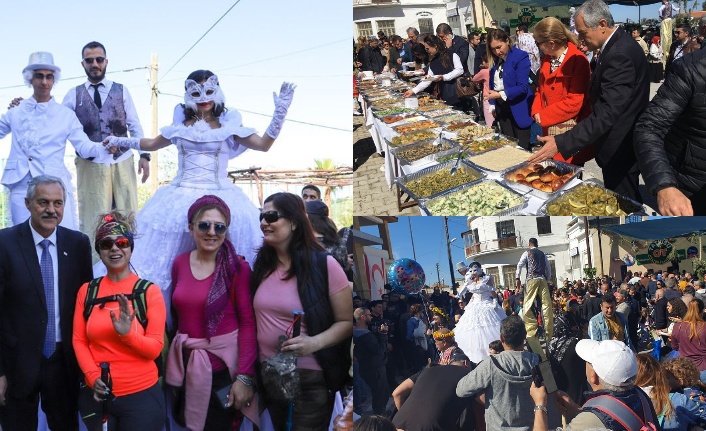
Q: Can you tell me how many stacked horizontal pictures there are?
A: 2